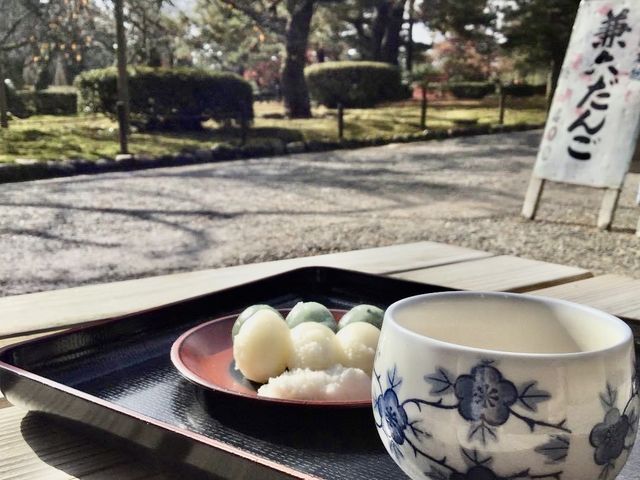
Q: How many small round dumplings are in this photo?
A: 6